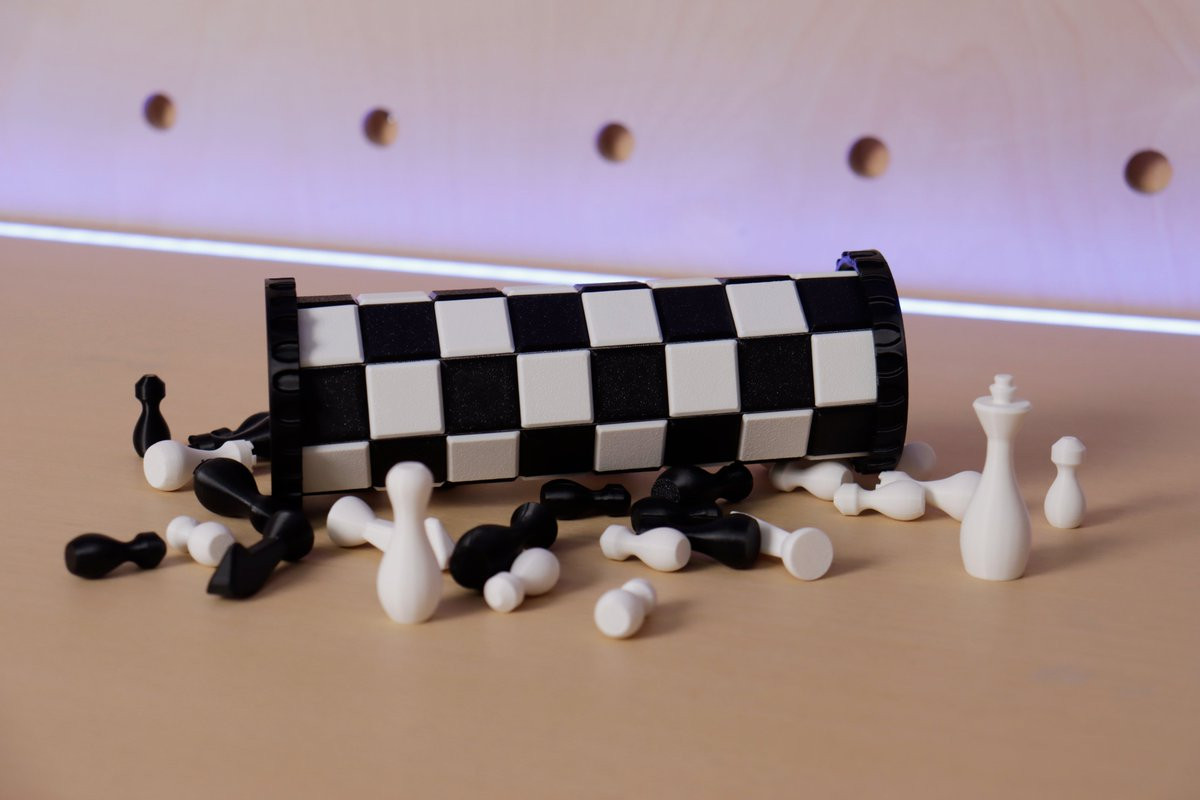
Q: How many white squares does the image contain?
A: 12